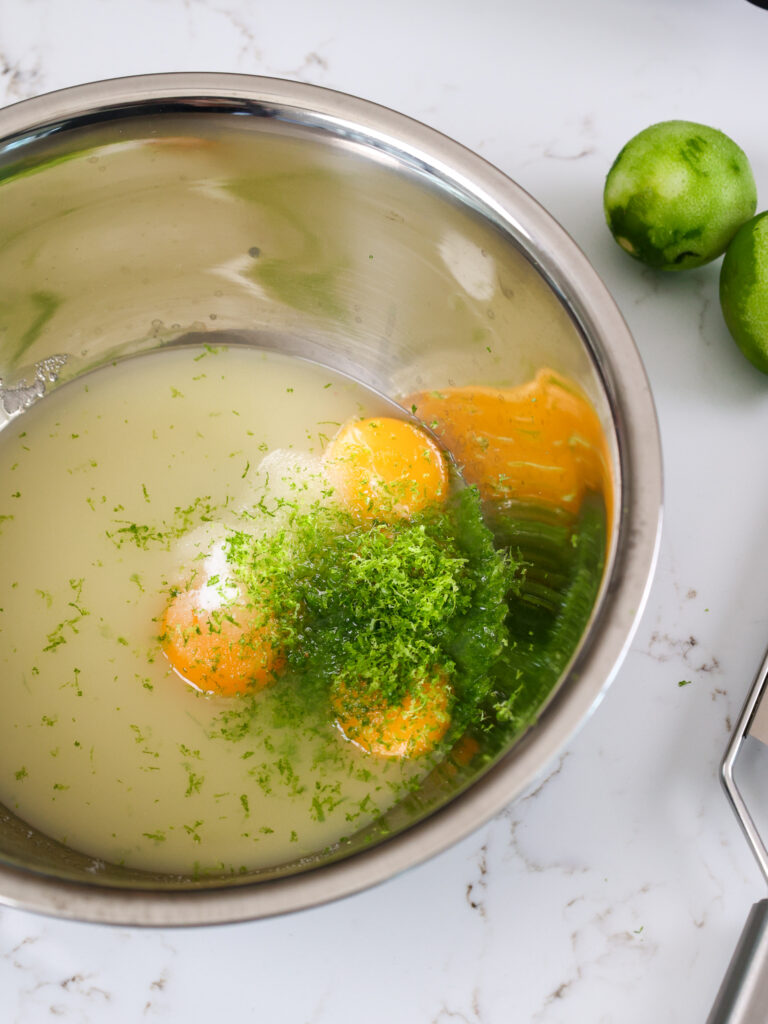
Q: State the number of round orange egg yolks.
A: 3